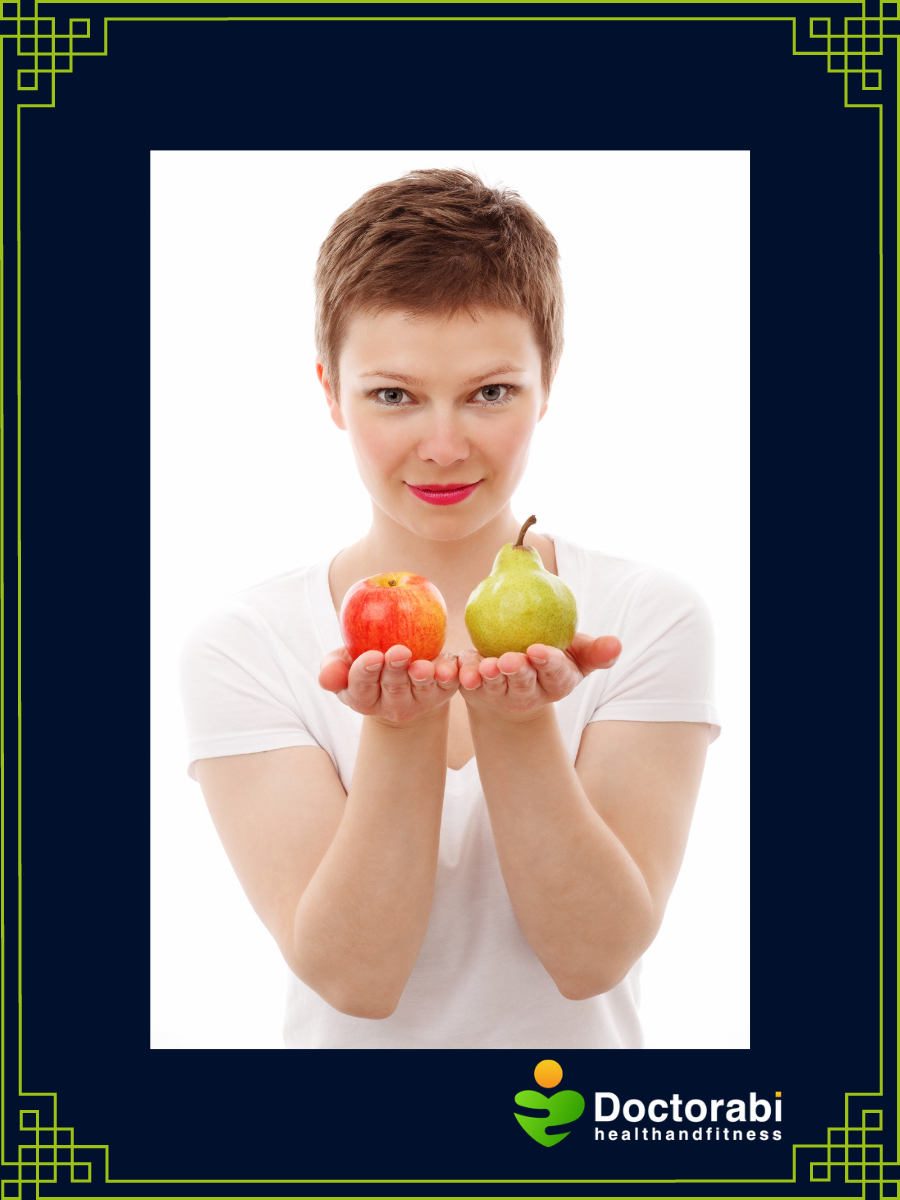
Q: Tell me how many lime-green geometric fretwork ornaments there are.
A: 4